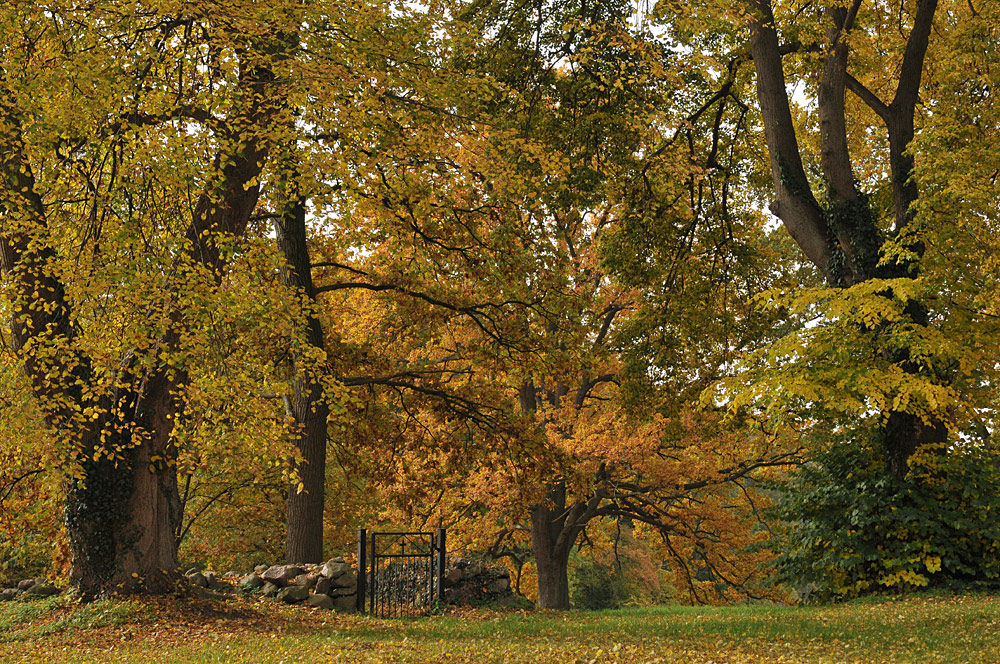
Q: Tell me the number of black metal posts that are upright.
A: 2